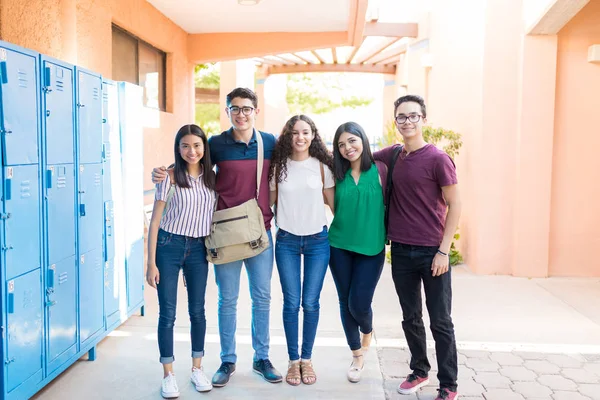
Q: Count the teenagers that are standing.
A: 5